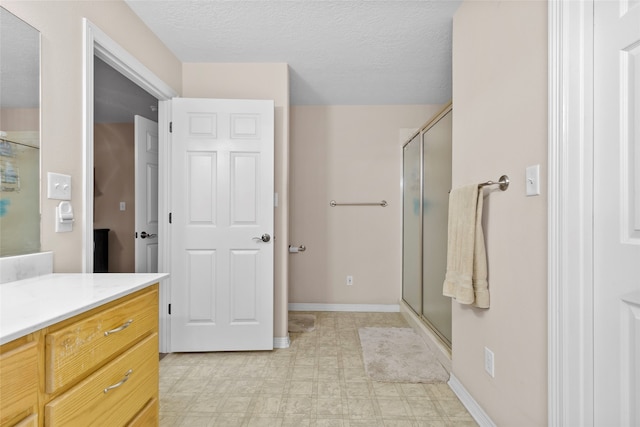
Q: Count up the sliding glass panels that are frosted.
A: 2